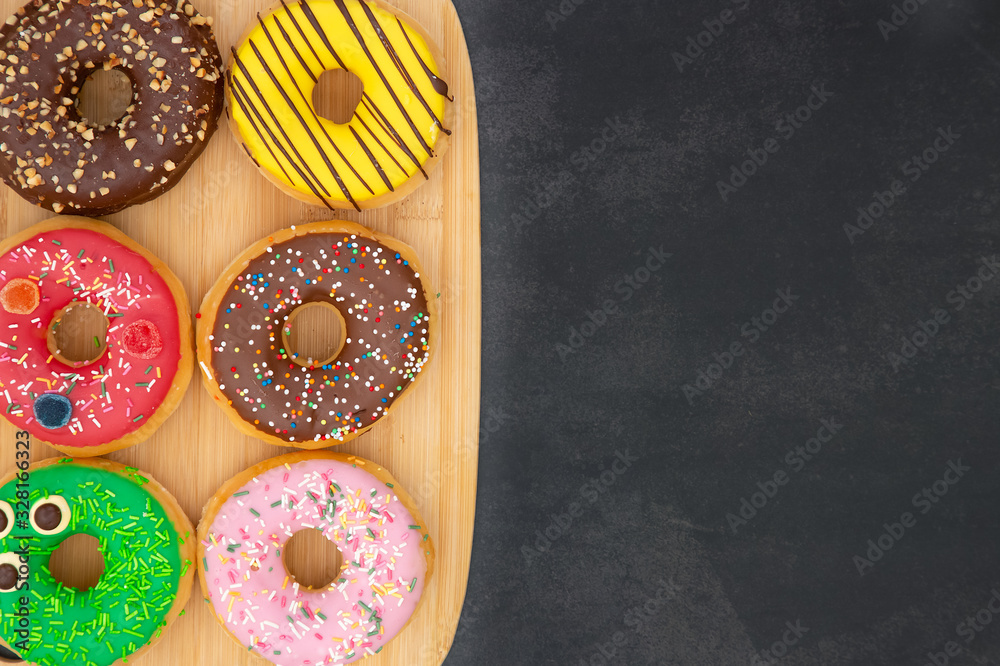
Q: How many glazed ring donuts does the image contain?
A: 6